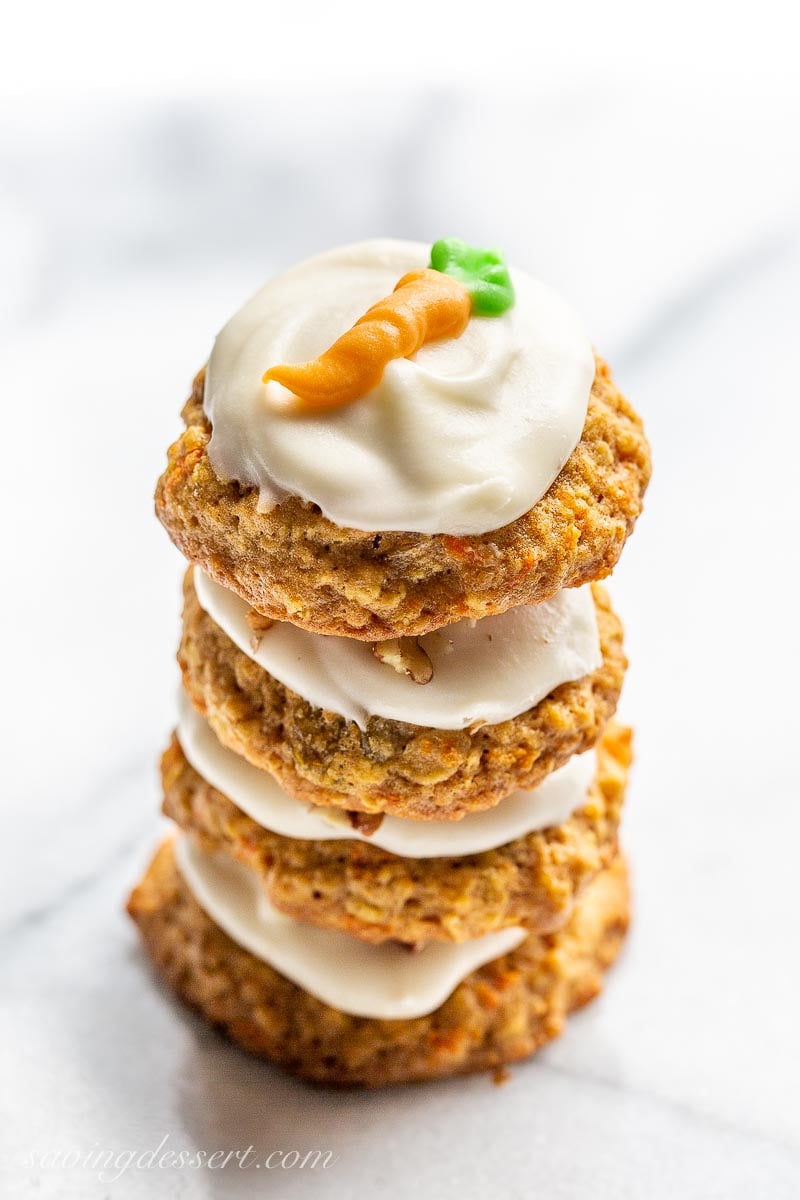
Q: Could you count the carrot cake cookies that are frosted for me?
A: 4